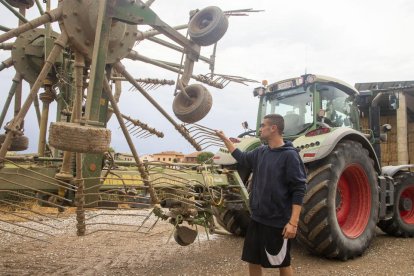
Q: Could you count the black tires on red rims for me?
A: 2